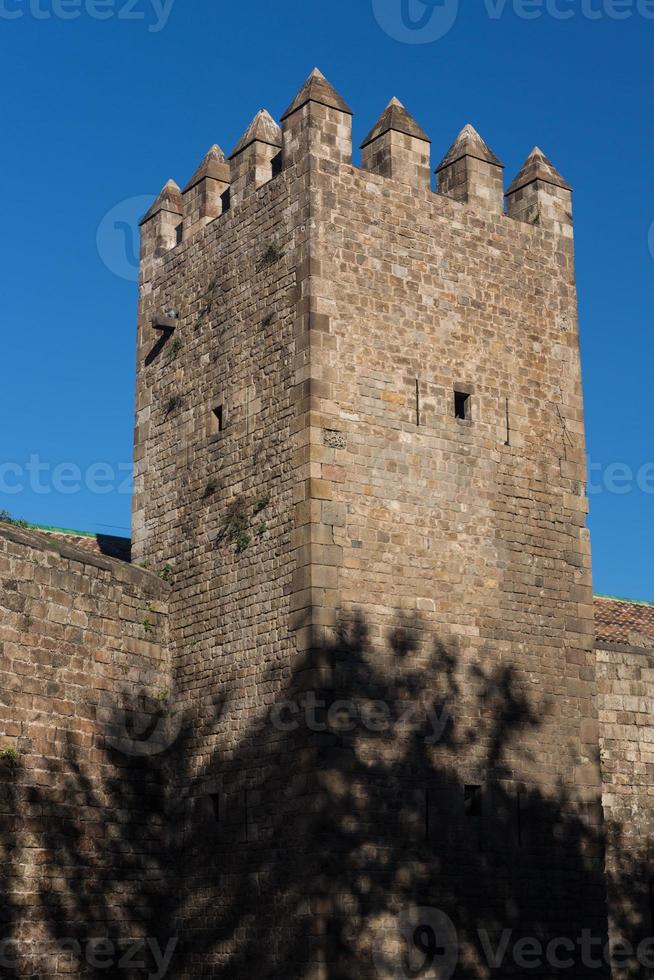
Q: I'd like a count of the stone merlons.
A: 7